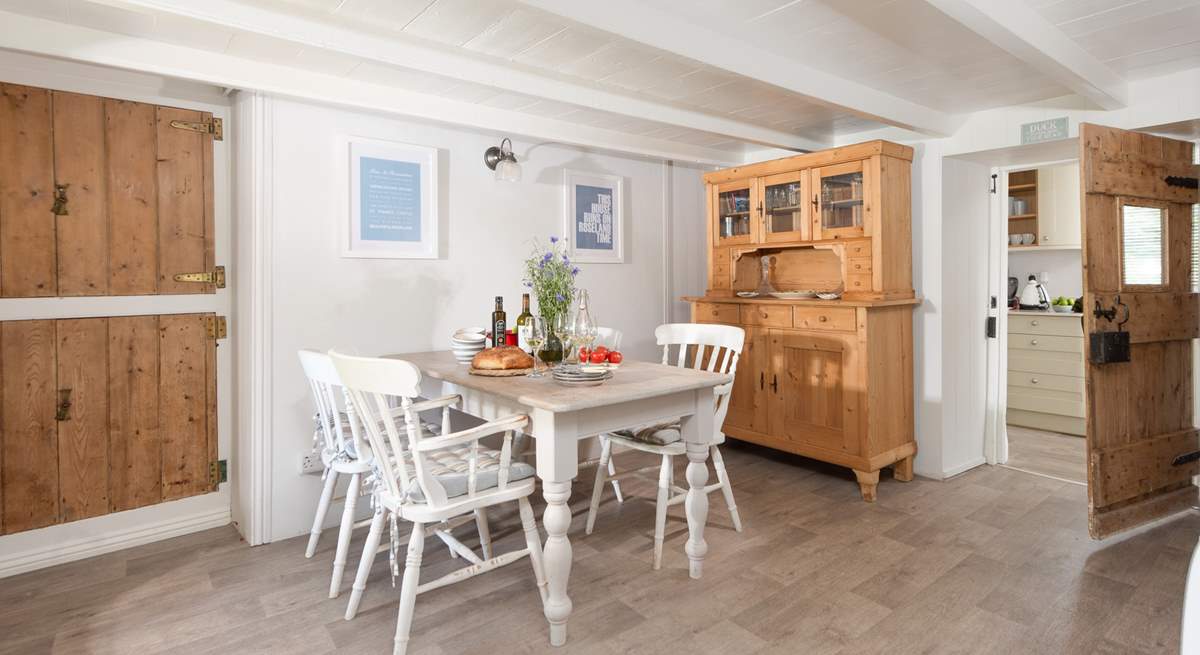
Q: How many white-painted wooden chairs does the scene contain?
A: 4